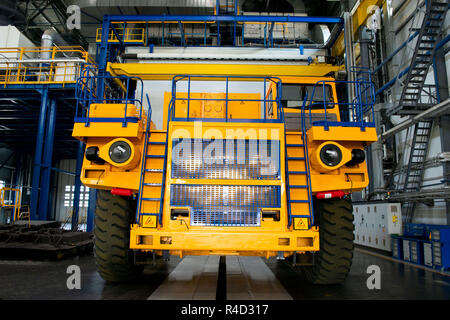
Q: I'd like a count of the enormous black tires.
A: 2